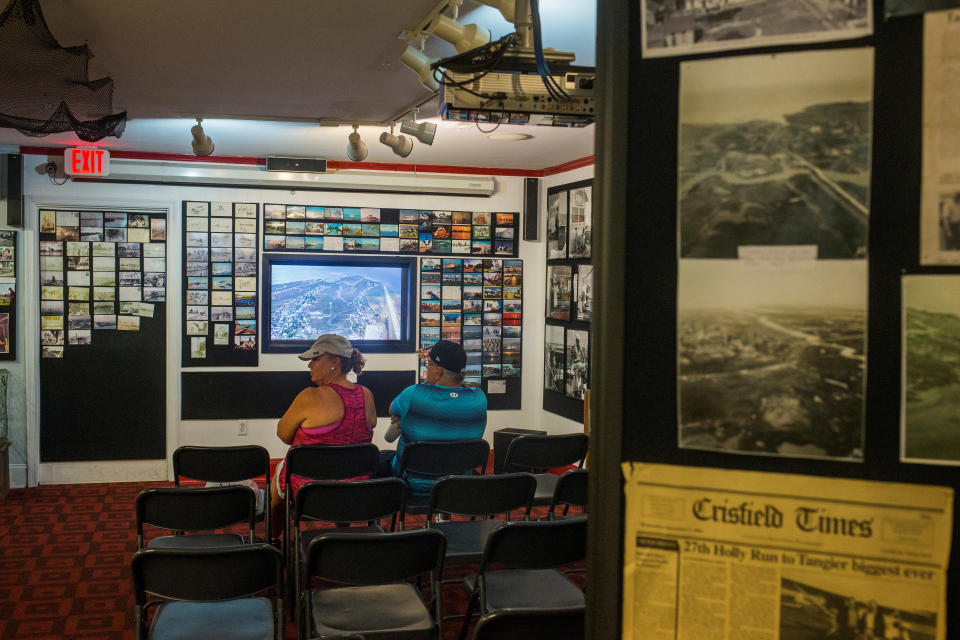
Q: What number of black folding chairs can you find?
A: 12